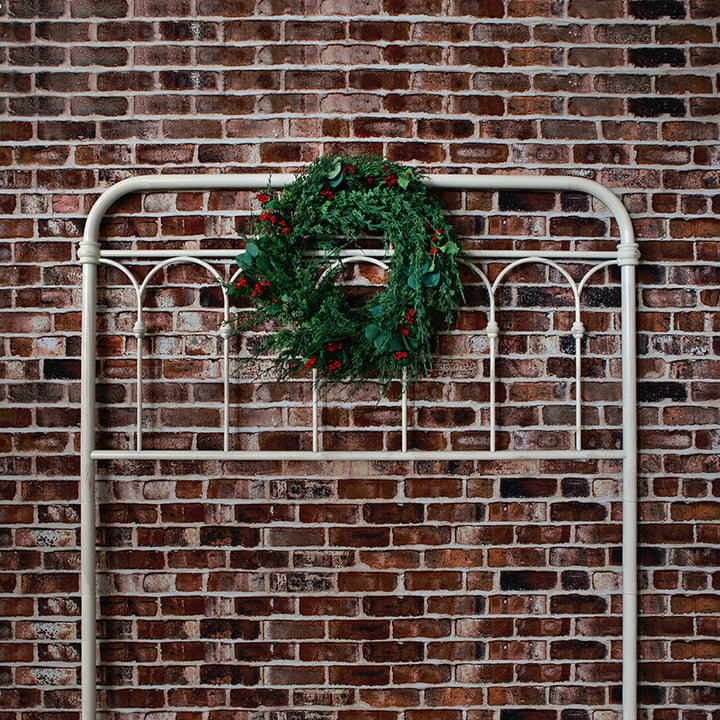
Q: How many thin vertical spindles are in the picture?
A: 6